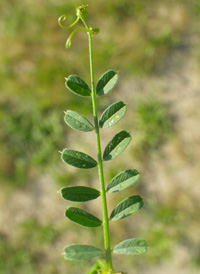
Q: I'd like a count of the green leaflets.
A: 12